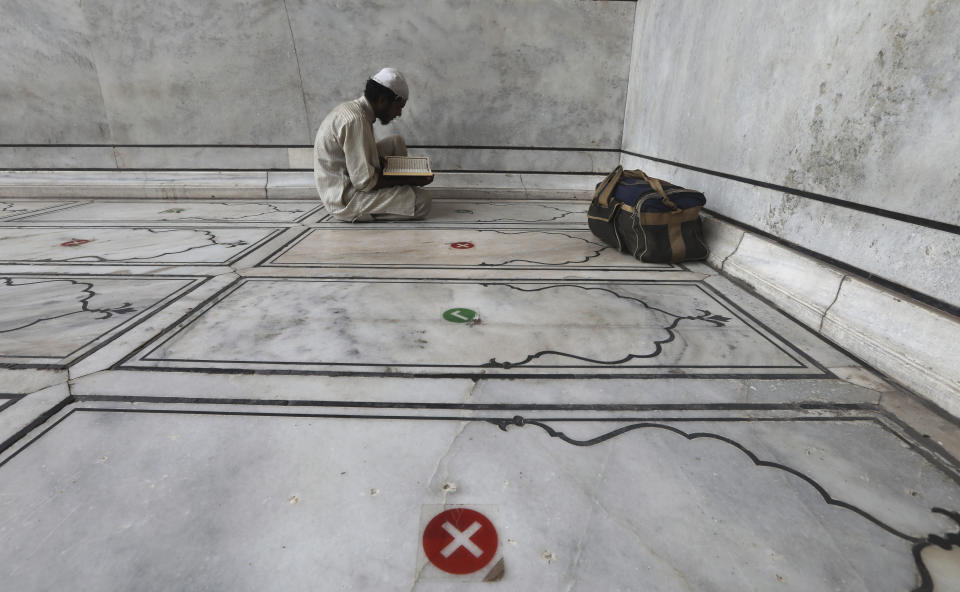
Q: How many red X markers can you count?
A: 3